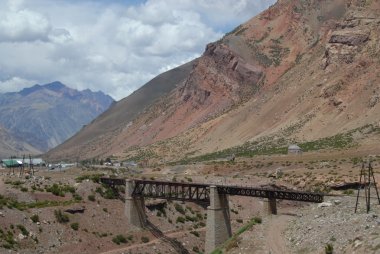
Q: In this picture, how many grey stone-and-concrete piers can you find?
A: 3